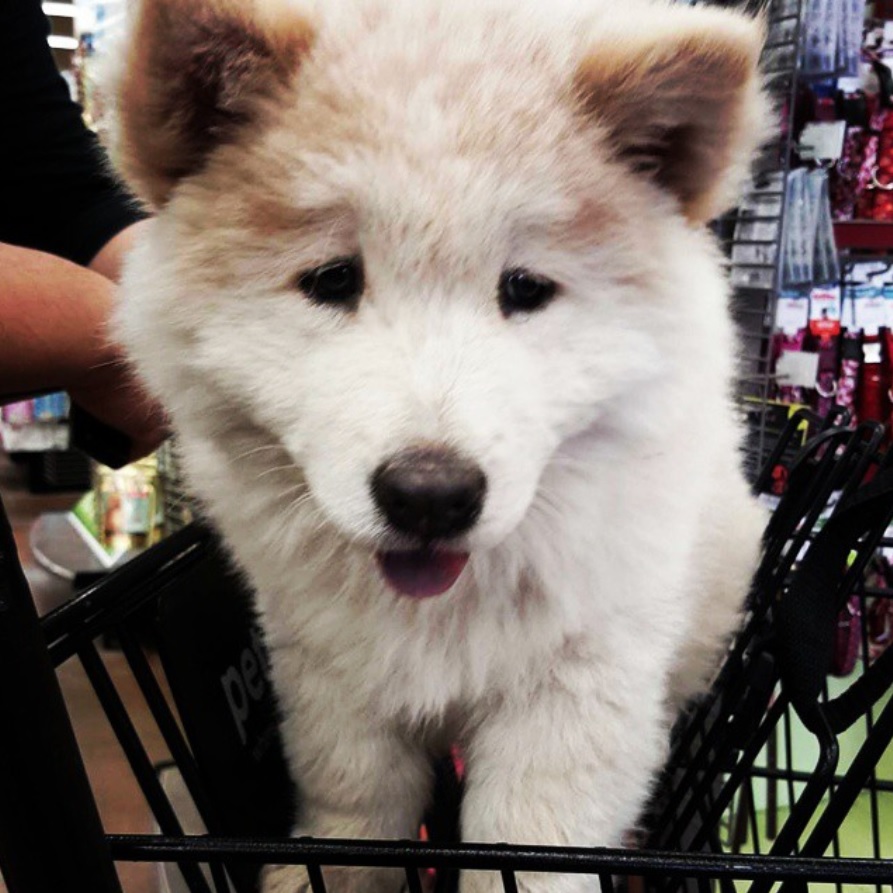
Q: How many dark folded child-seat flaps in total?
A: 1